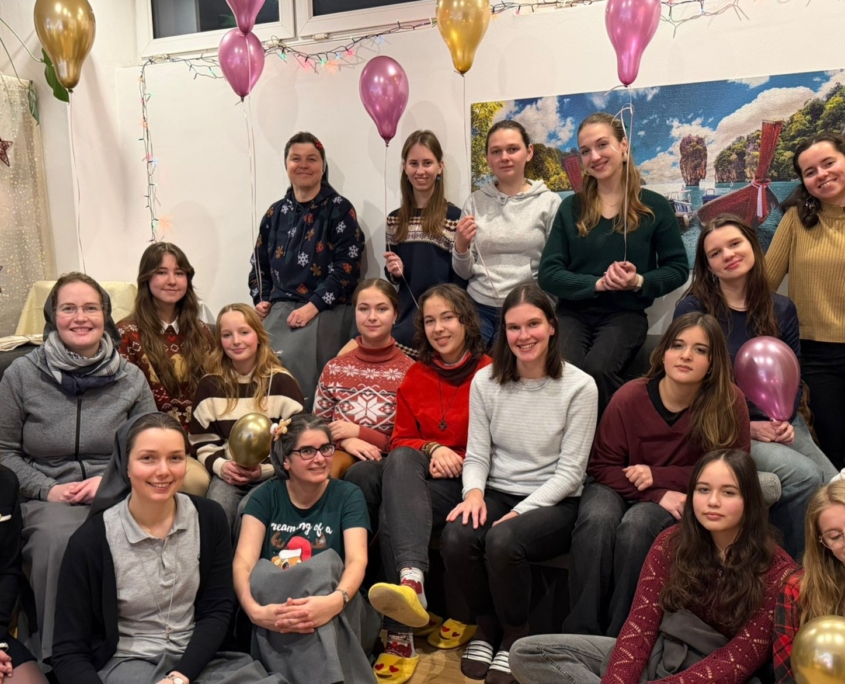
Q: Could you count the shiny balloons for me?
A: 9